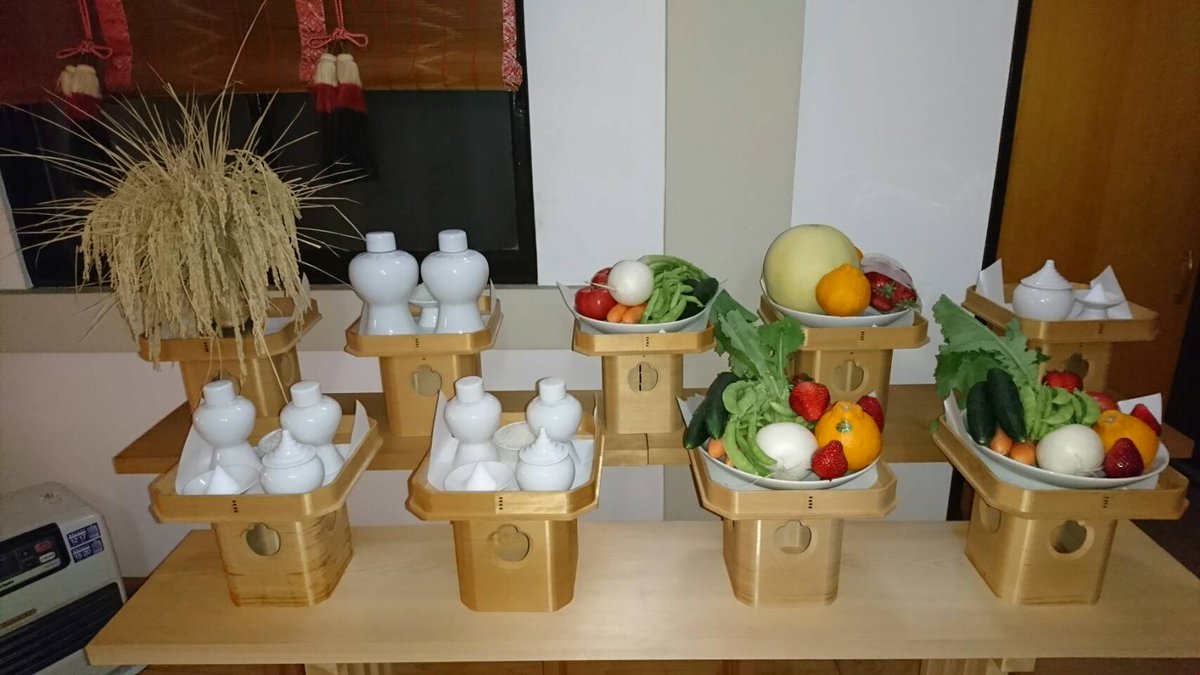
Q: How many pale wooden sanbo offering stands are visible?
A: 9